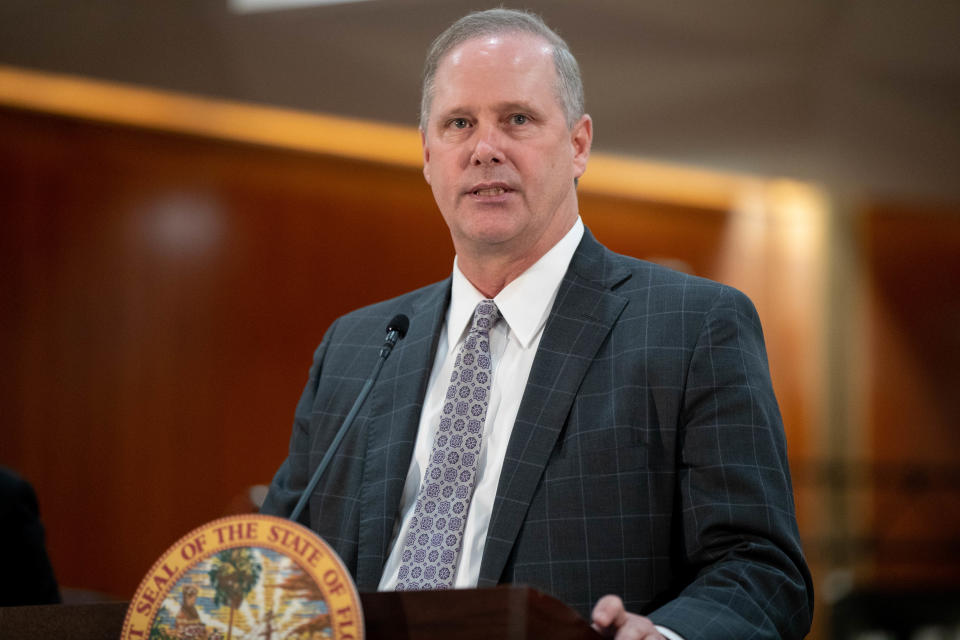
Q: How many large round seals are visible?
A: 1